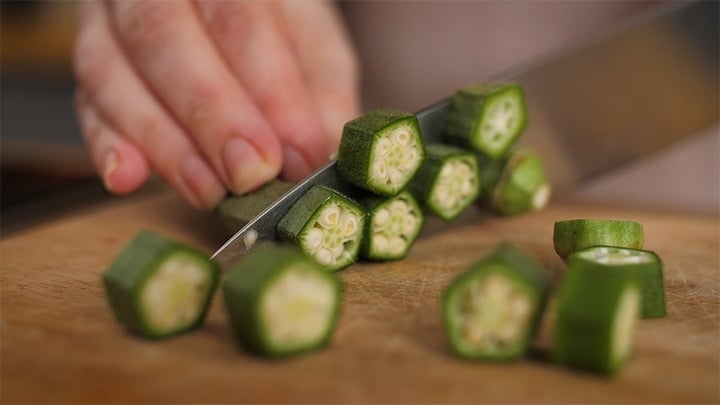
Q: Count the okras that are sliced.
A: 12